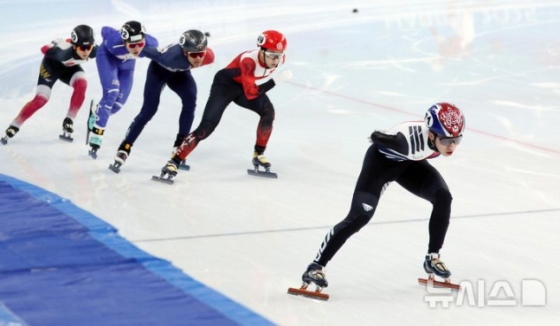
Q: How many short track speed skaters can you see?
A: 5